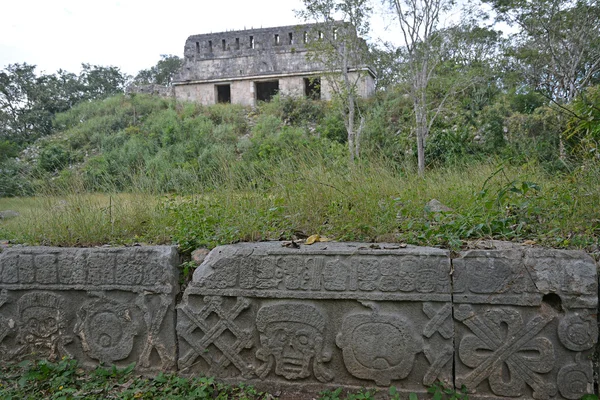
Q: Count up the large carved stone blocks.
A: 3